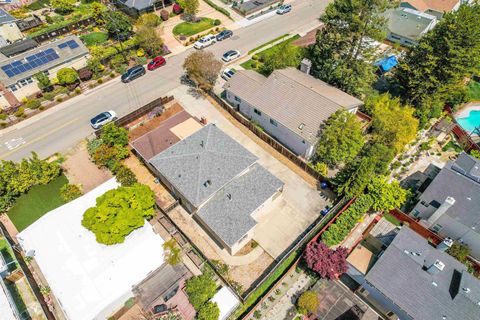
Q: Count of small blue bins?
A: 2